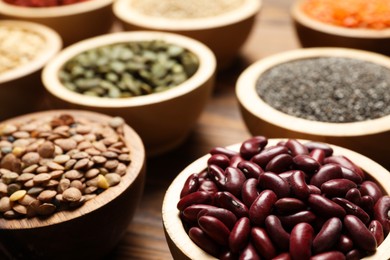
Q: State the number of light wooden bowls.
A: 7